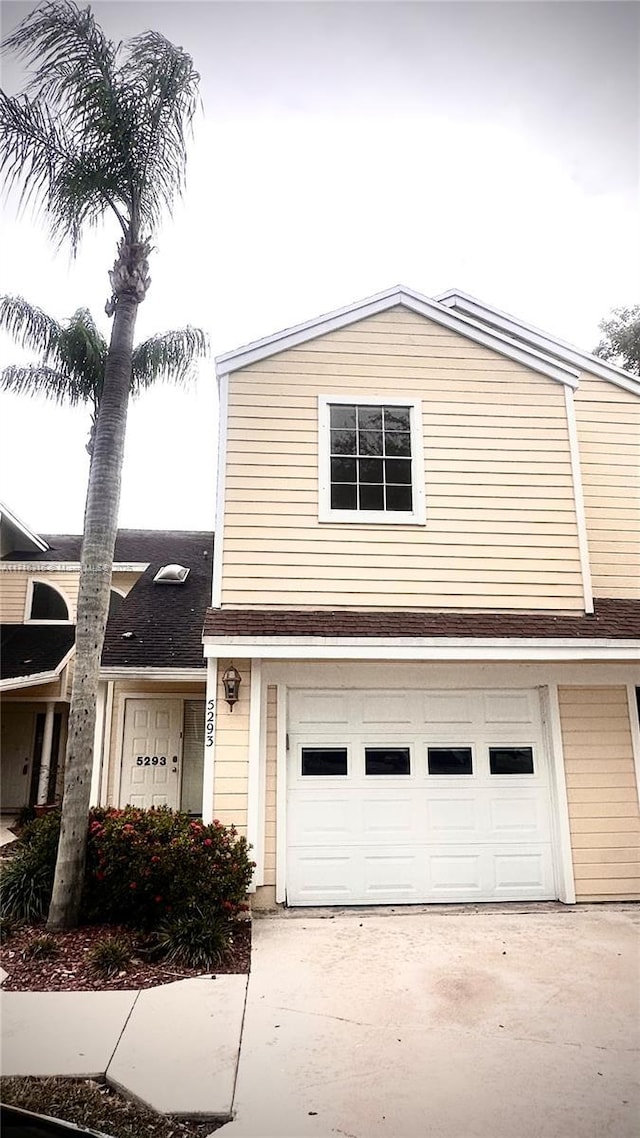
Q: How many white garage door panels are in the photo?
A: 12